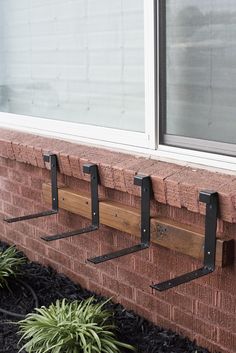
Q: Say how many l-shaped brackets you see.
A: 4